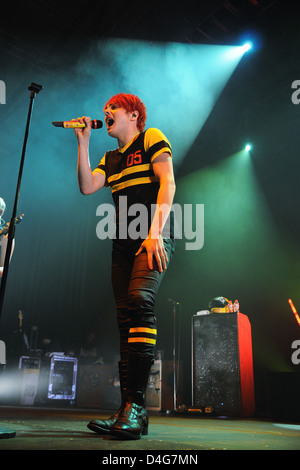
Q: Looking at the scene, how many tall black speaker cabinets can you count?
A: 1